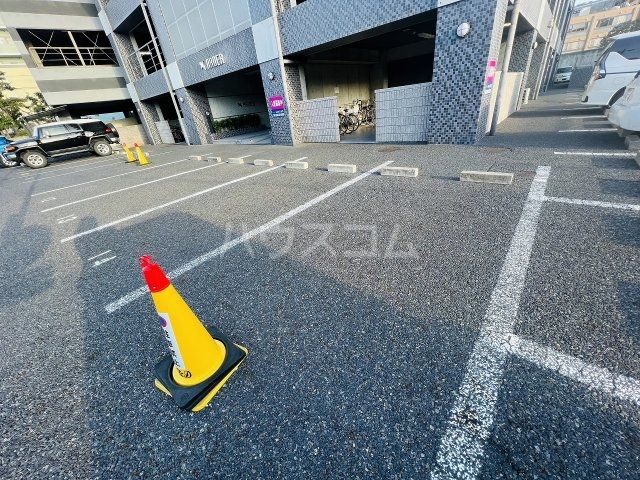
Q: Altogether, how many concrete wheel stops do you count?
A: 8